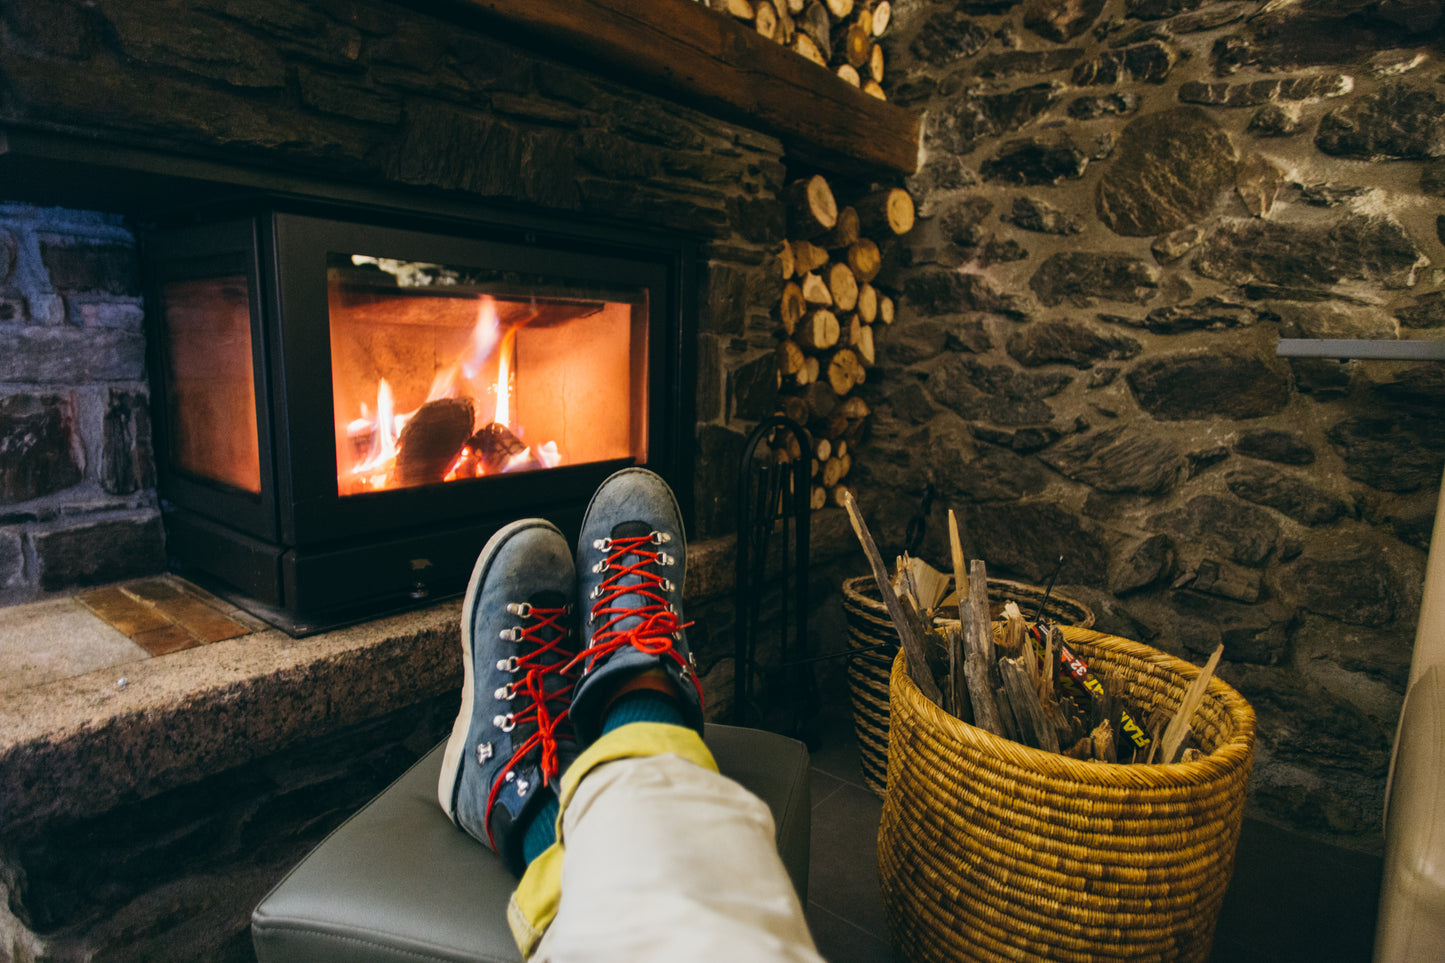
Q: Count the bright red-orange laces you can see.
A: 2